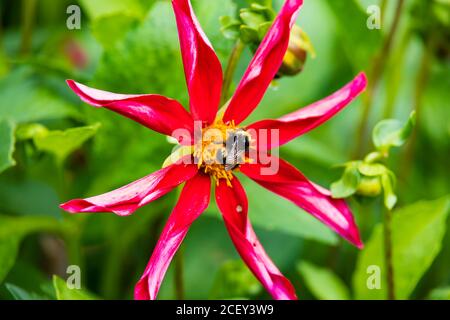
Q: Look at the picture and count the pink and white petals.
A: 8